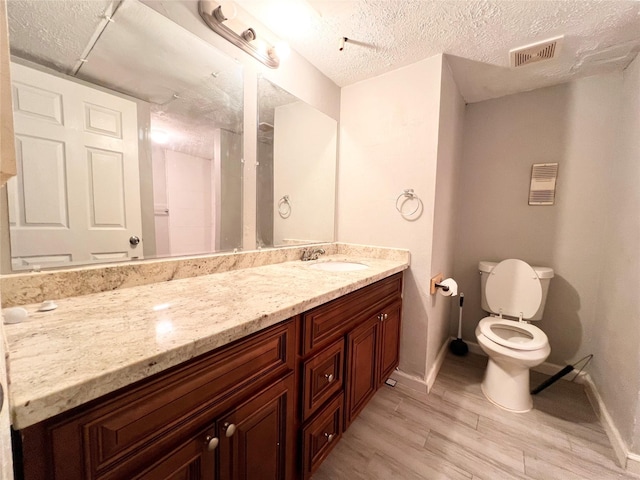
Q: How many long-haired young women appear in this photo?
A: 0